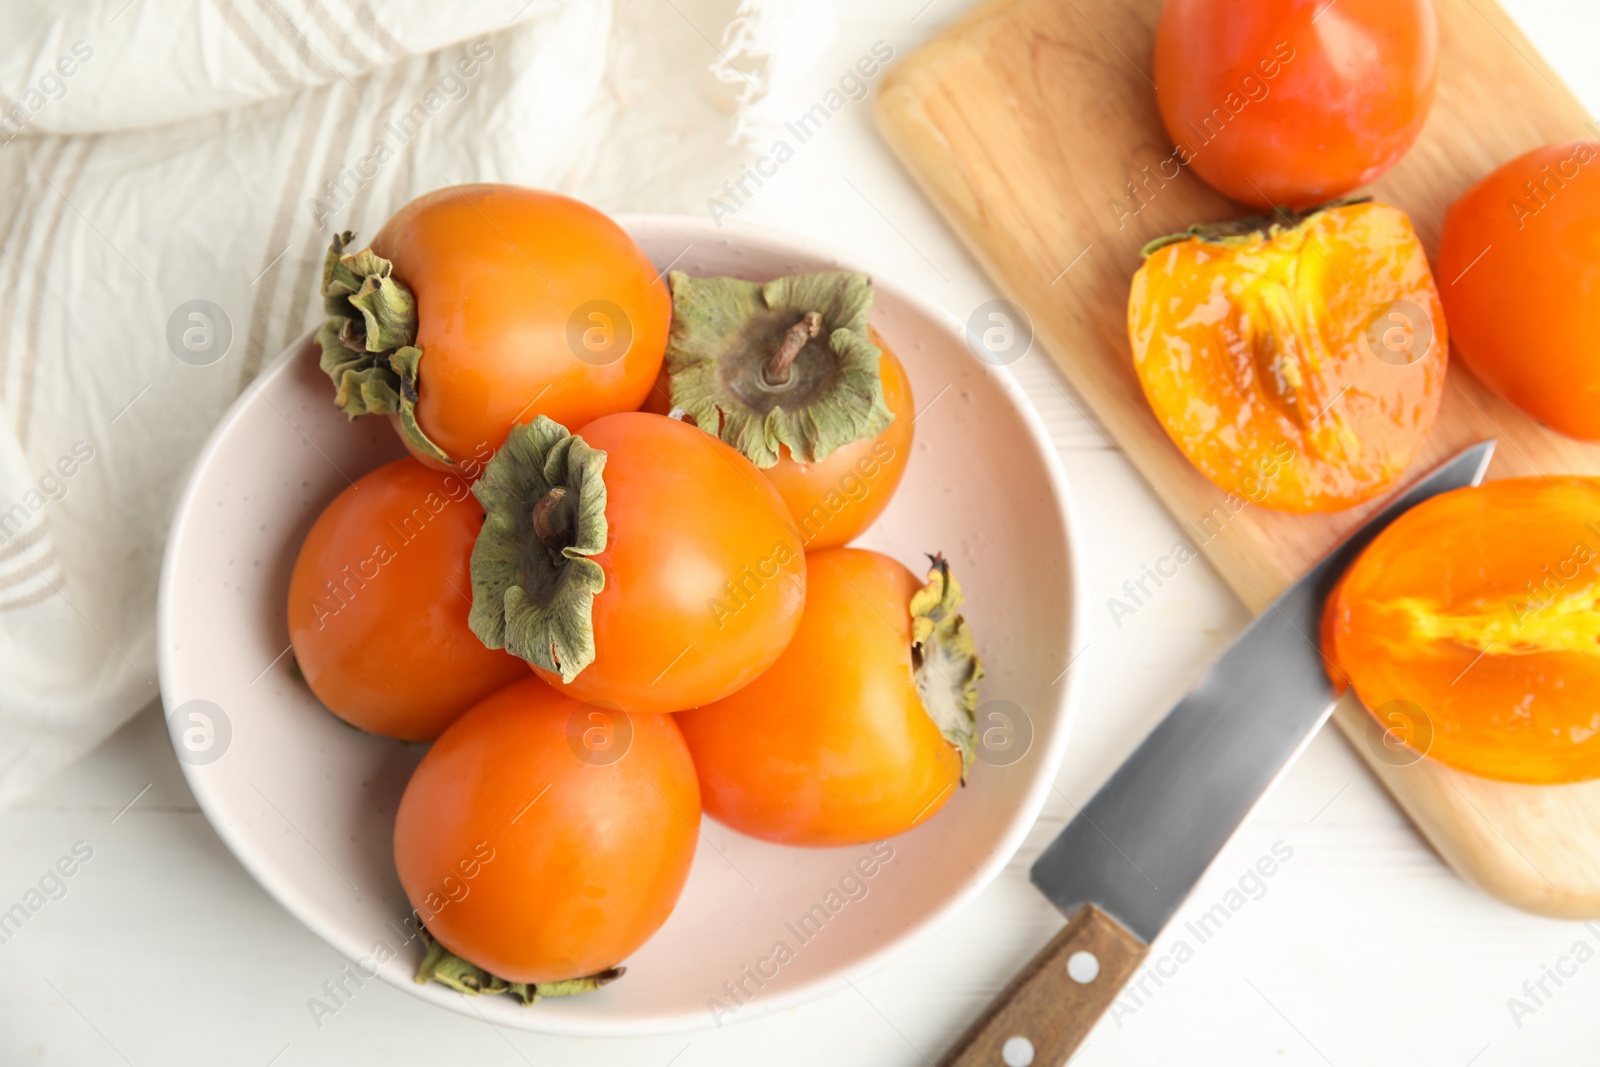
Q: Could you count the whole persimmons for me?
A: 8